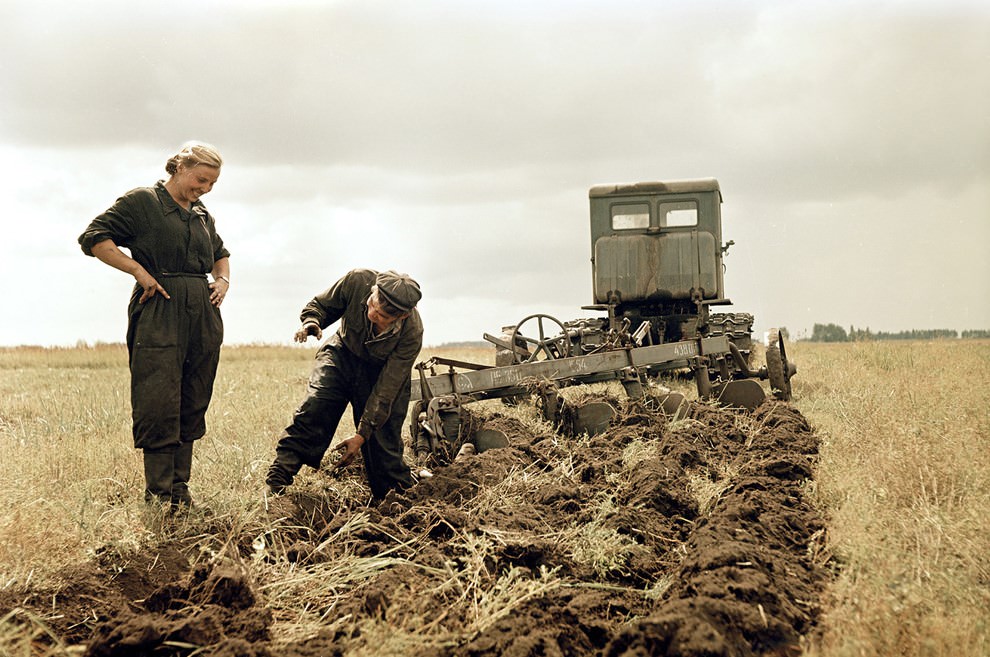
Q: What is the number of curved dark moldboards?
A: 4